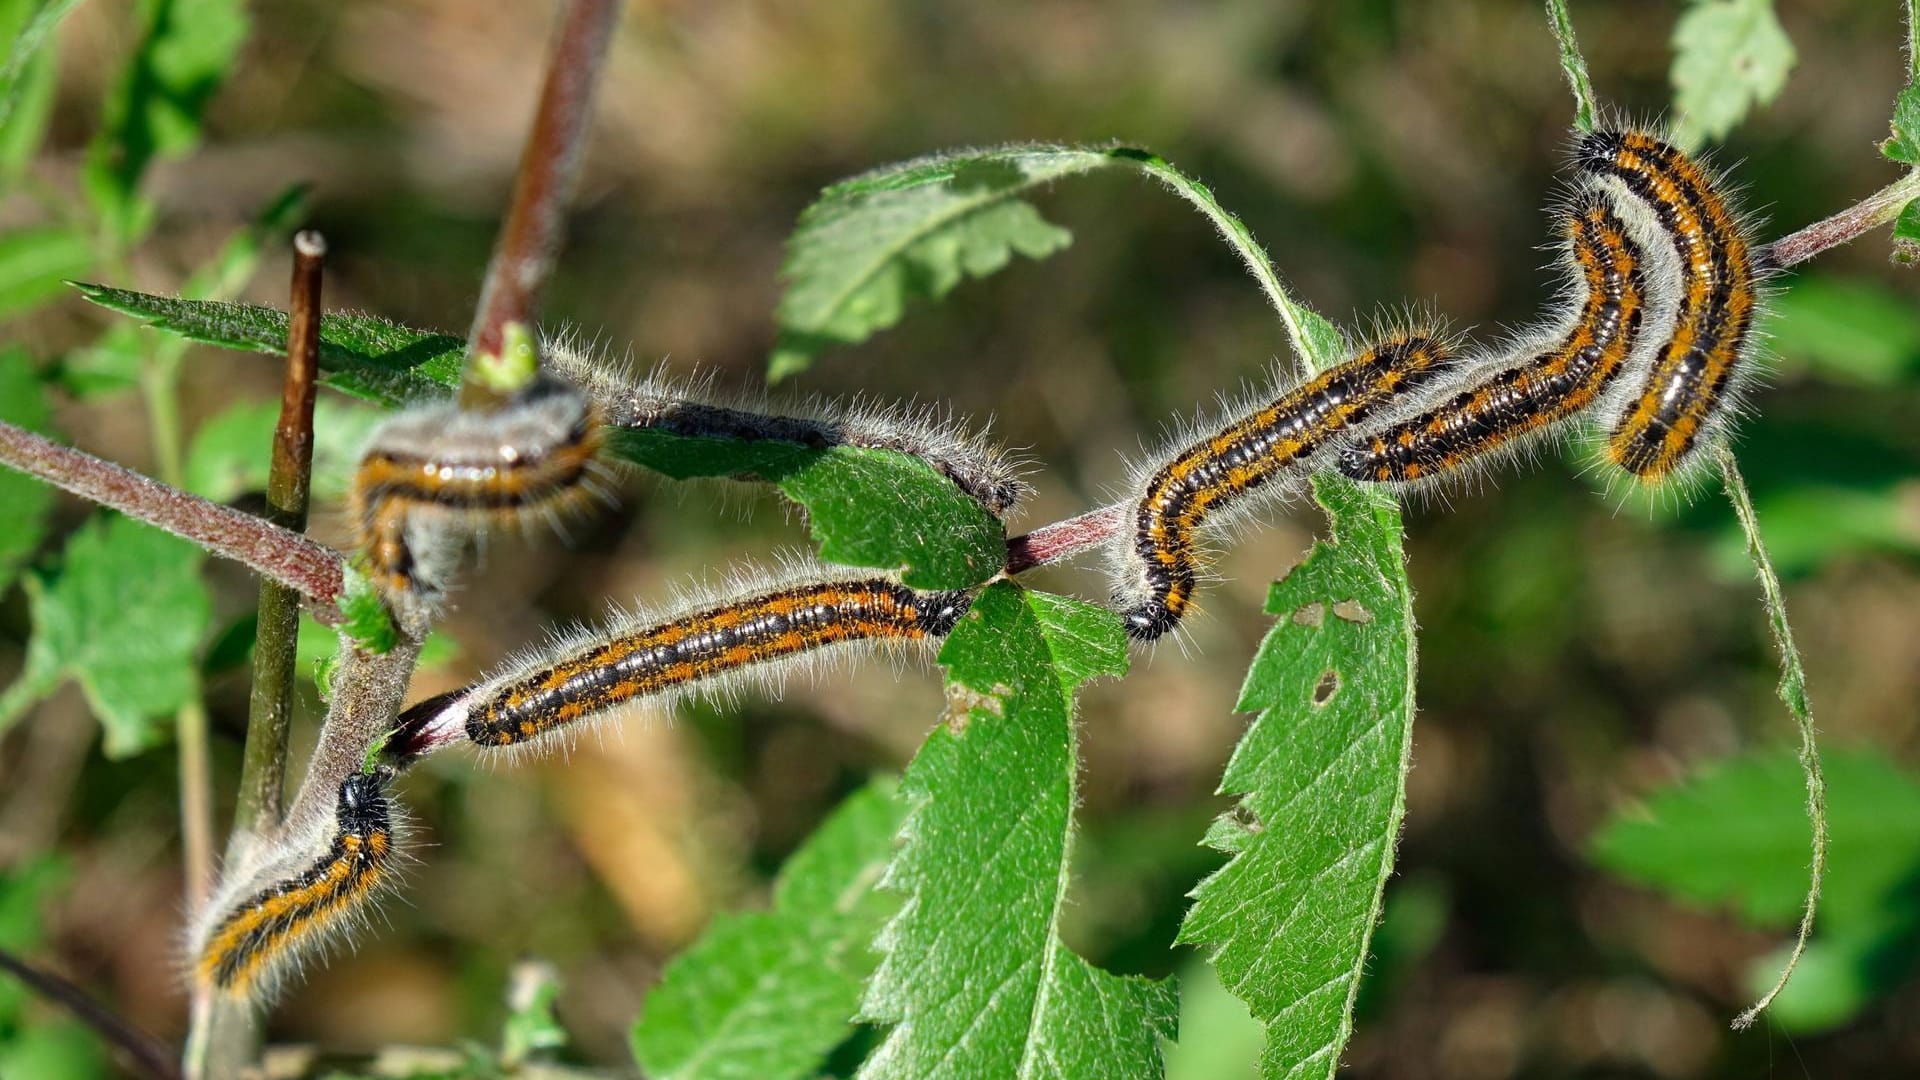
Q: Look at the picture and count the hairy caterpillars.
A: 7